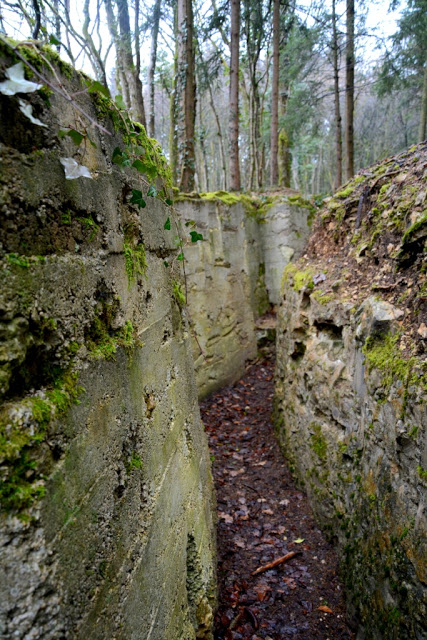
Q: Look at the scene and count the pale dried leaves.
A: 3